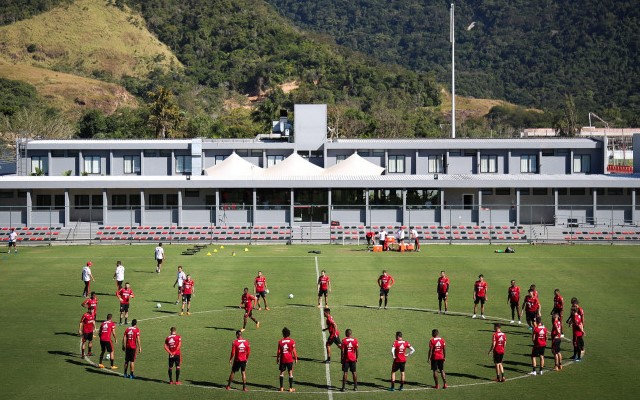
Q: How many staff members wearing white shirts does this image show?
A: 8